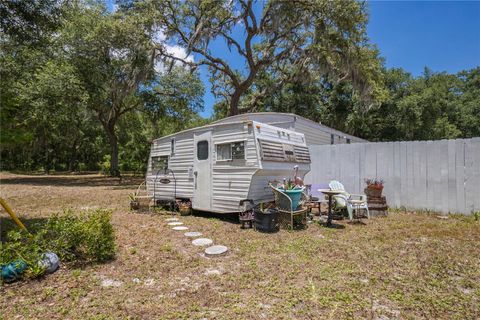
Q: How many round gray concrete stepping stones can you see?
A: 6